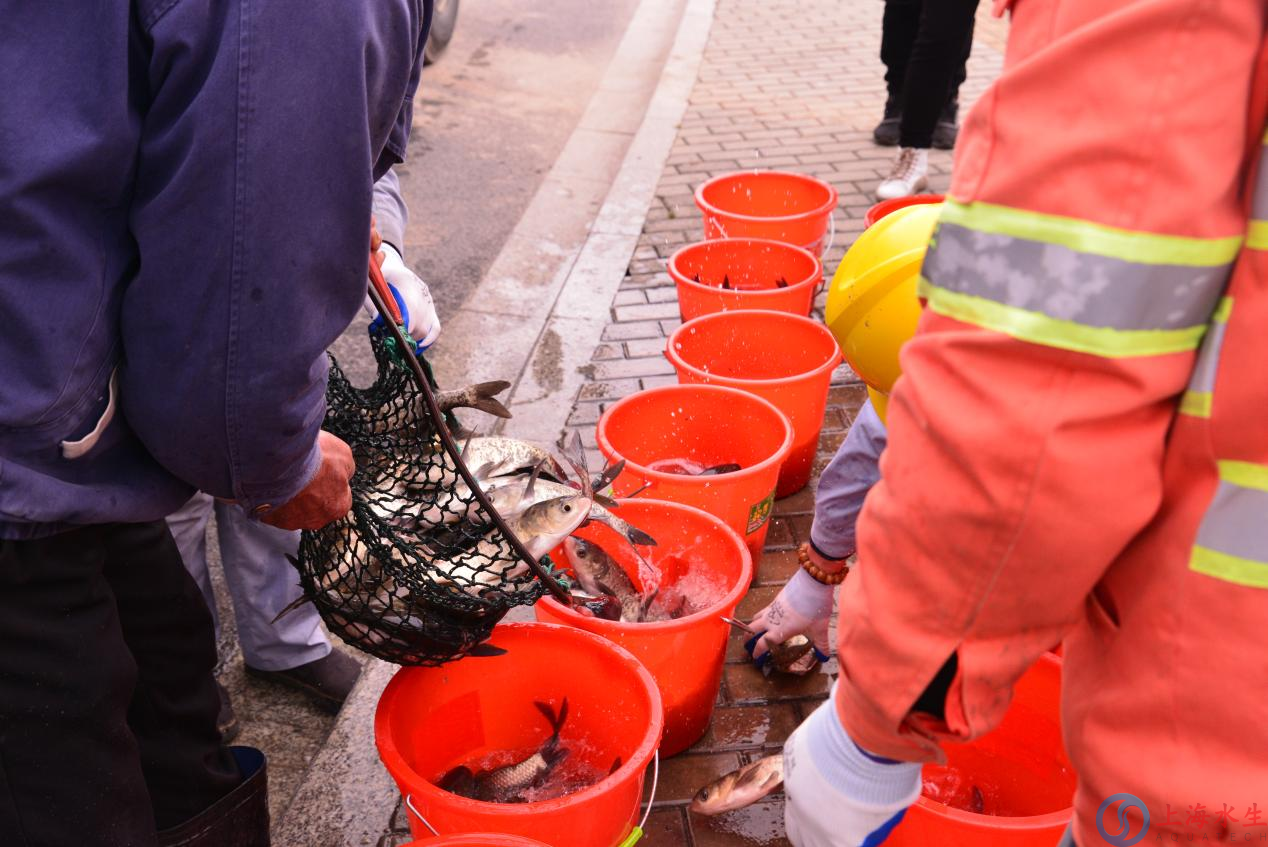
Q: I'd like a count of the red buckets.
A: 9